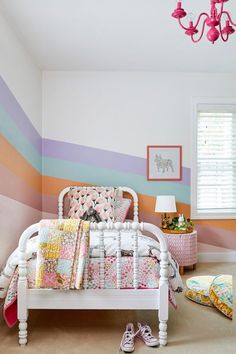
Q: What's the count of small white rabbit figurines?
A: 1